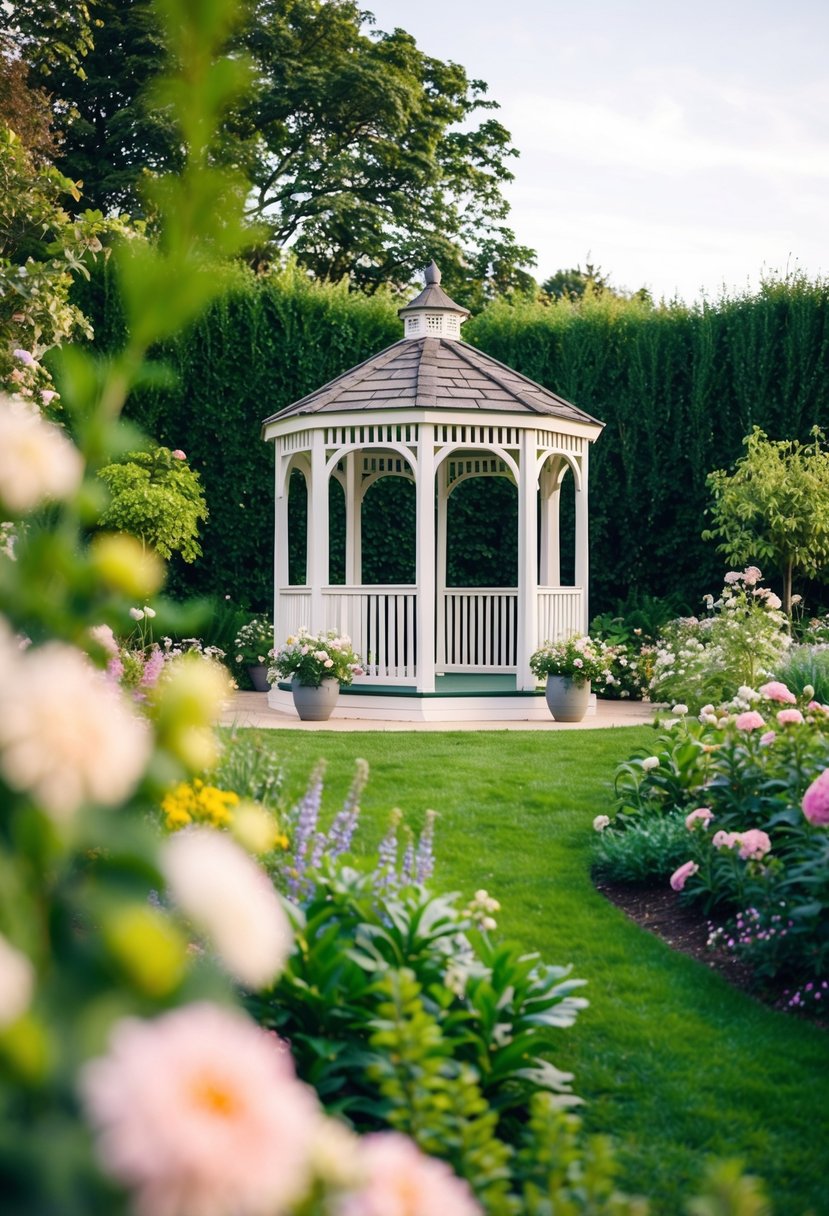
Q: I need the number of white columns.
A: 8